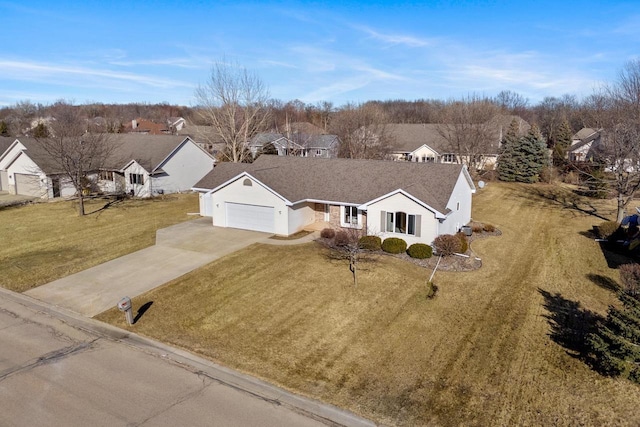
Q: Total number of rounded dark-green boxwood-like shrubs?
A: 3